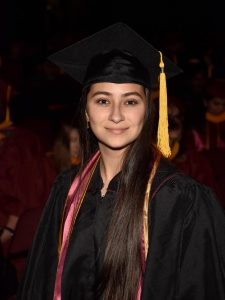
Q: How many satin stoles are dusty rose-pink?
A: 1